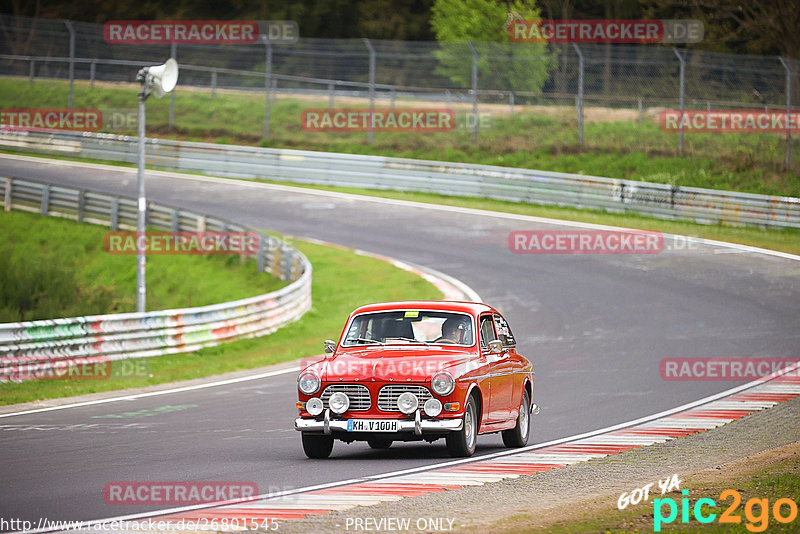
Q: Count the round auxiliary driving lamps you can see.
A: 4